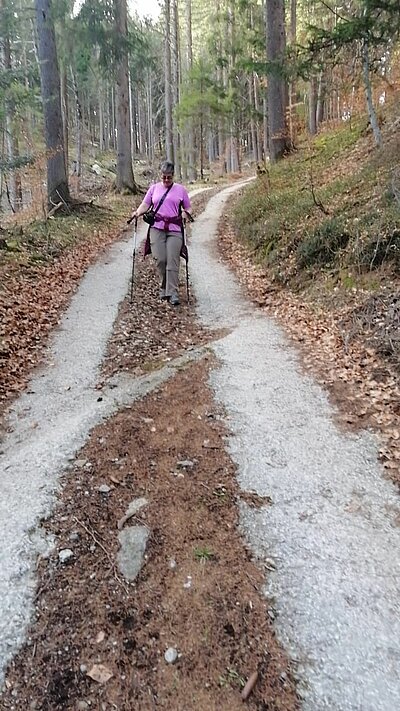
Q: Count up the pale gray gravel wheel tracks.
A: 2